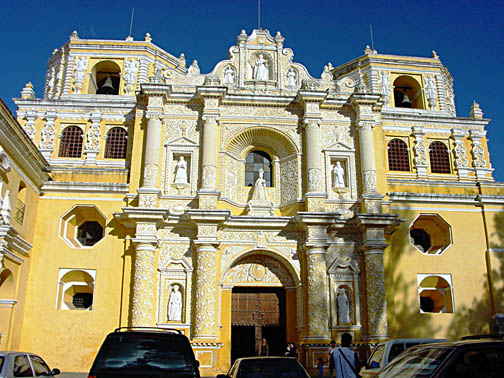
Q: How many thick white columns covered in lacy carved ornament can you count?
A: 4